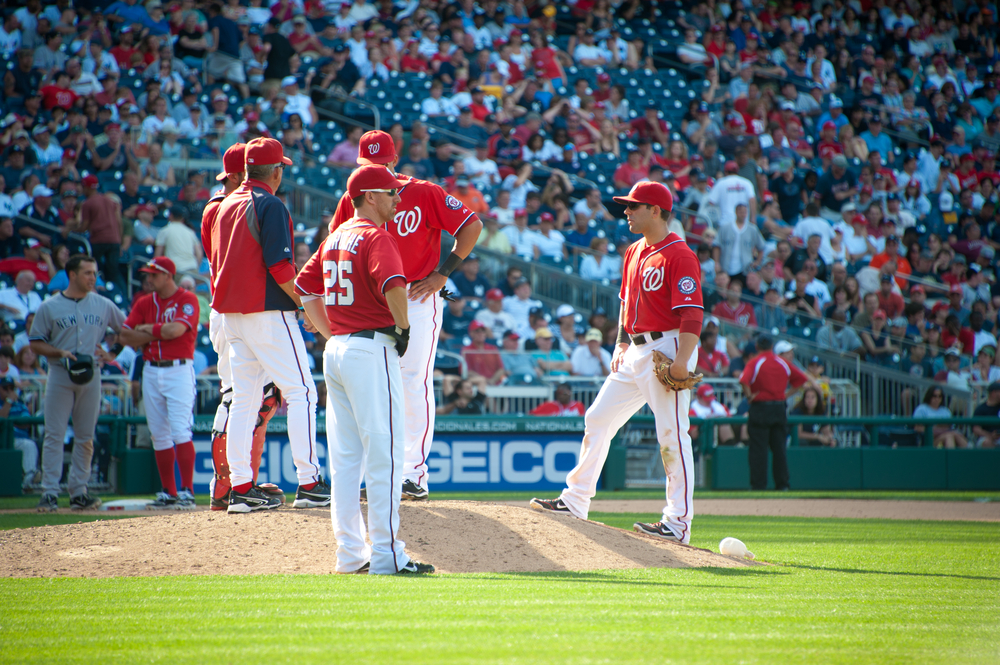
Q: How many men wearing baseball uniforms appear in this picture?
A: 7